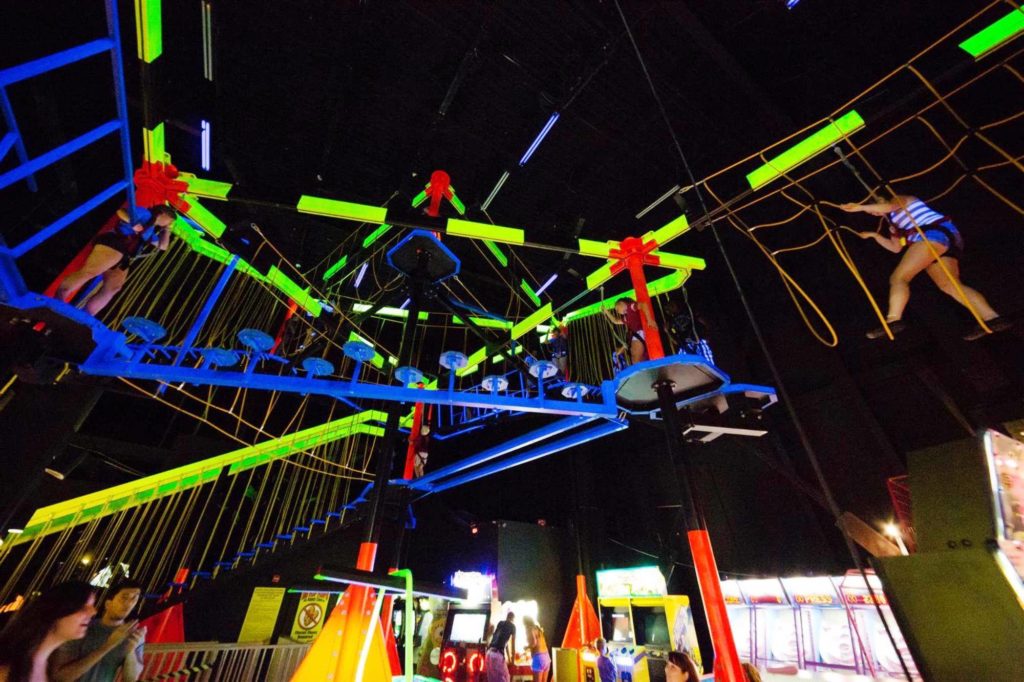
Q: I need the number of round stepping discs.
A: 10